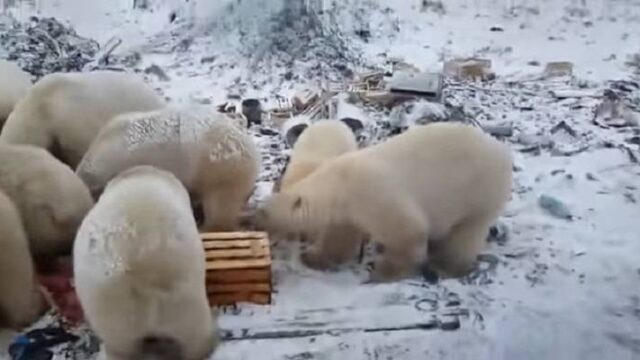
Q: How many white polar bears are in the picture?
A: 8